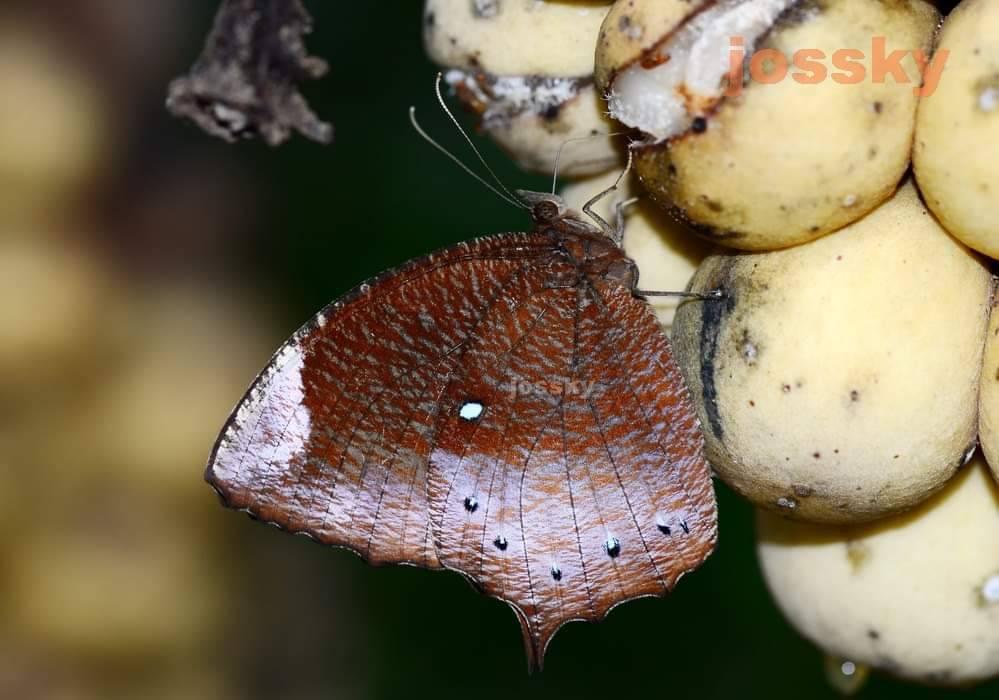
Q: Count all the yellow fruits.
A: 7